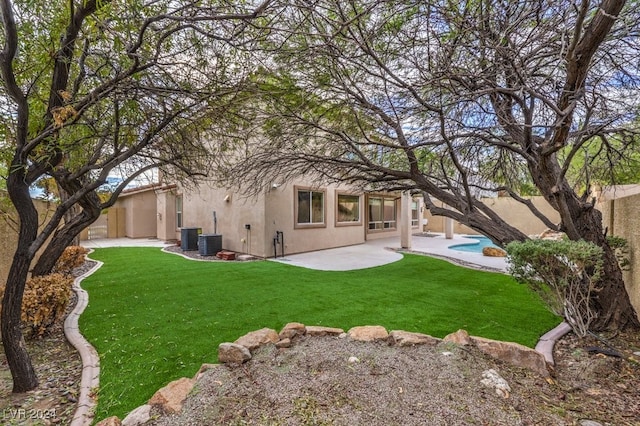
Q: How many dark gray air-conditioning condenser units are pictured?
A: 2